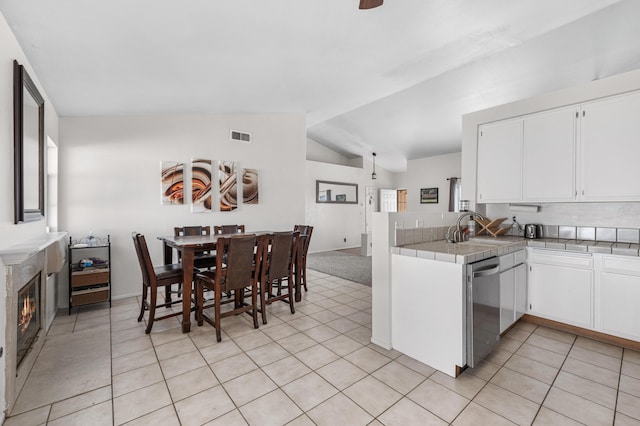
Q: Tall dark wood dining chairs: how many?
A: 6